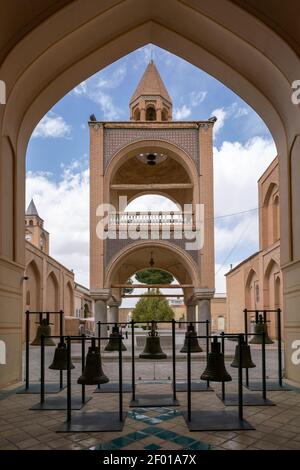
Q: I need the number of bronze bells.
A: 9